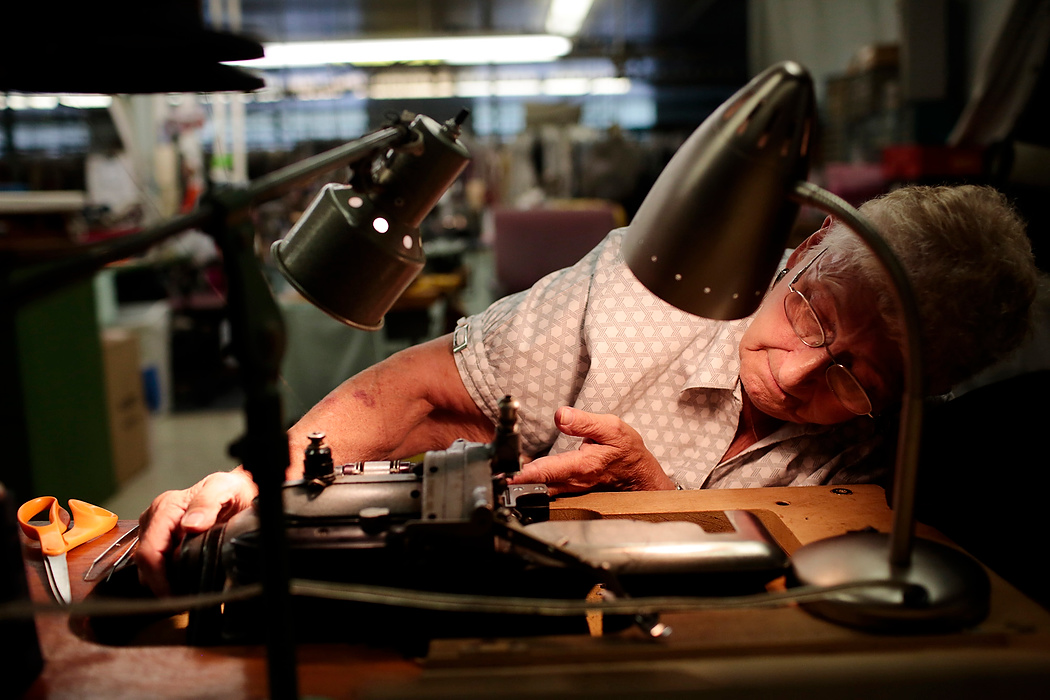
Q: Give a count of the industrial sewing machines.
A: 1